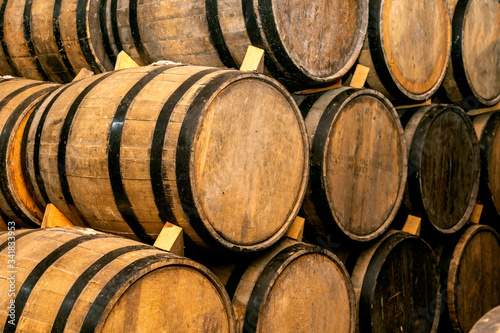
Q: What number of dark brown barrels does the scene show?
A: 2